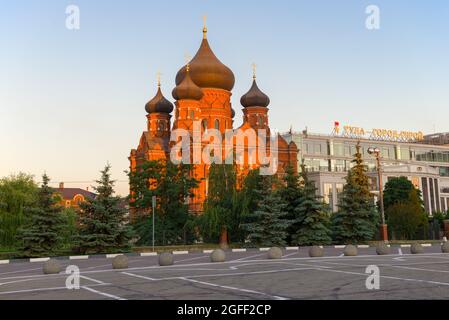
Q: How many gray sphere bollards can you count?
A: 10